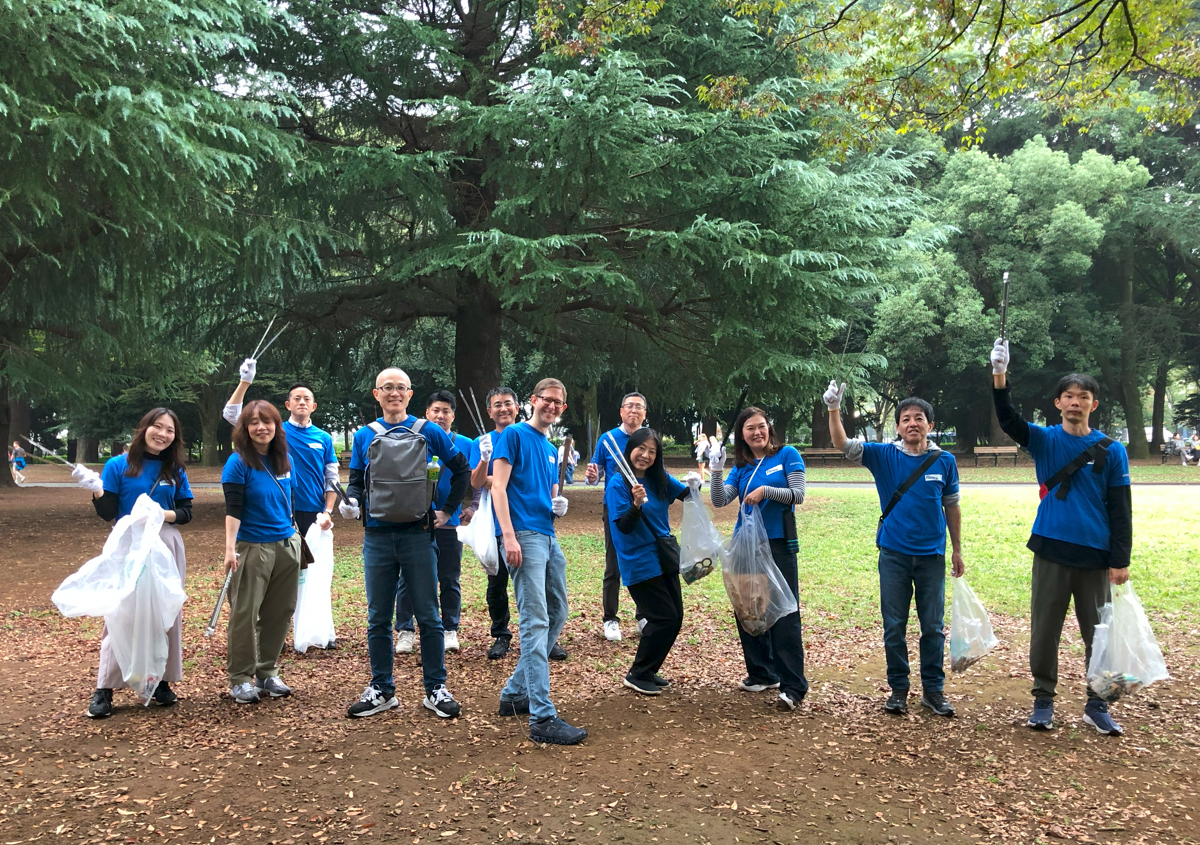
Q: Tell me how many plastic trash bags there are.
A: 7